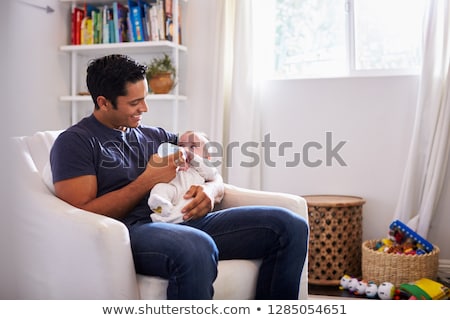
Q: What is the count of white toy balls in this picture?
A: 5